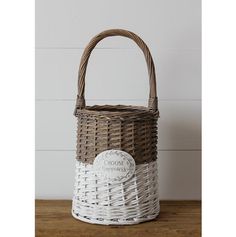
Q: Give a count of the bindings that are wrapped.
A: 2